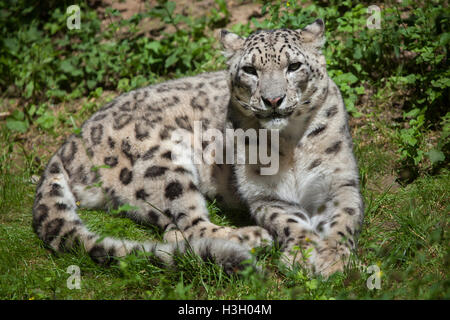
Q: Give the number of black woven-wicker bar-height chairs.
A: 0